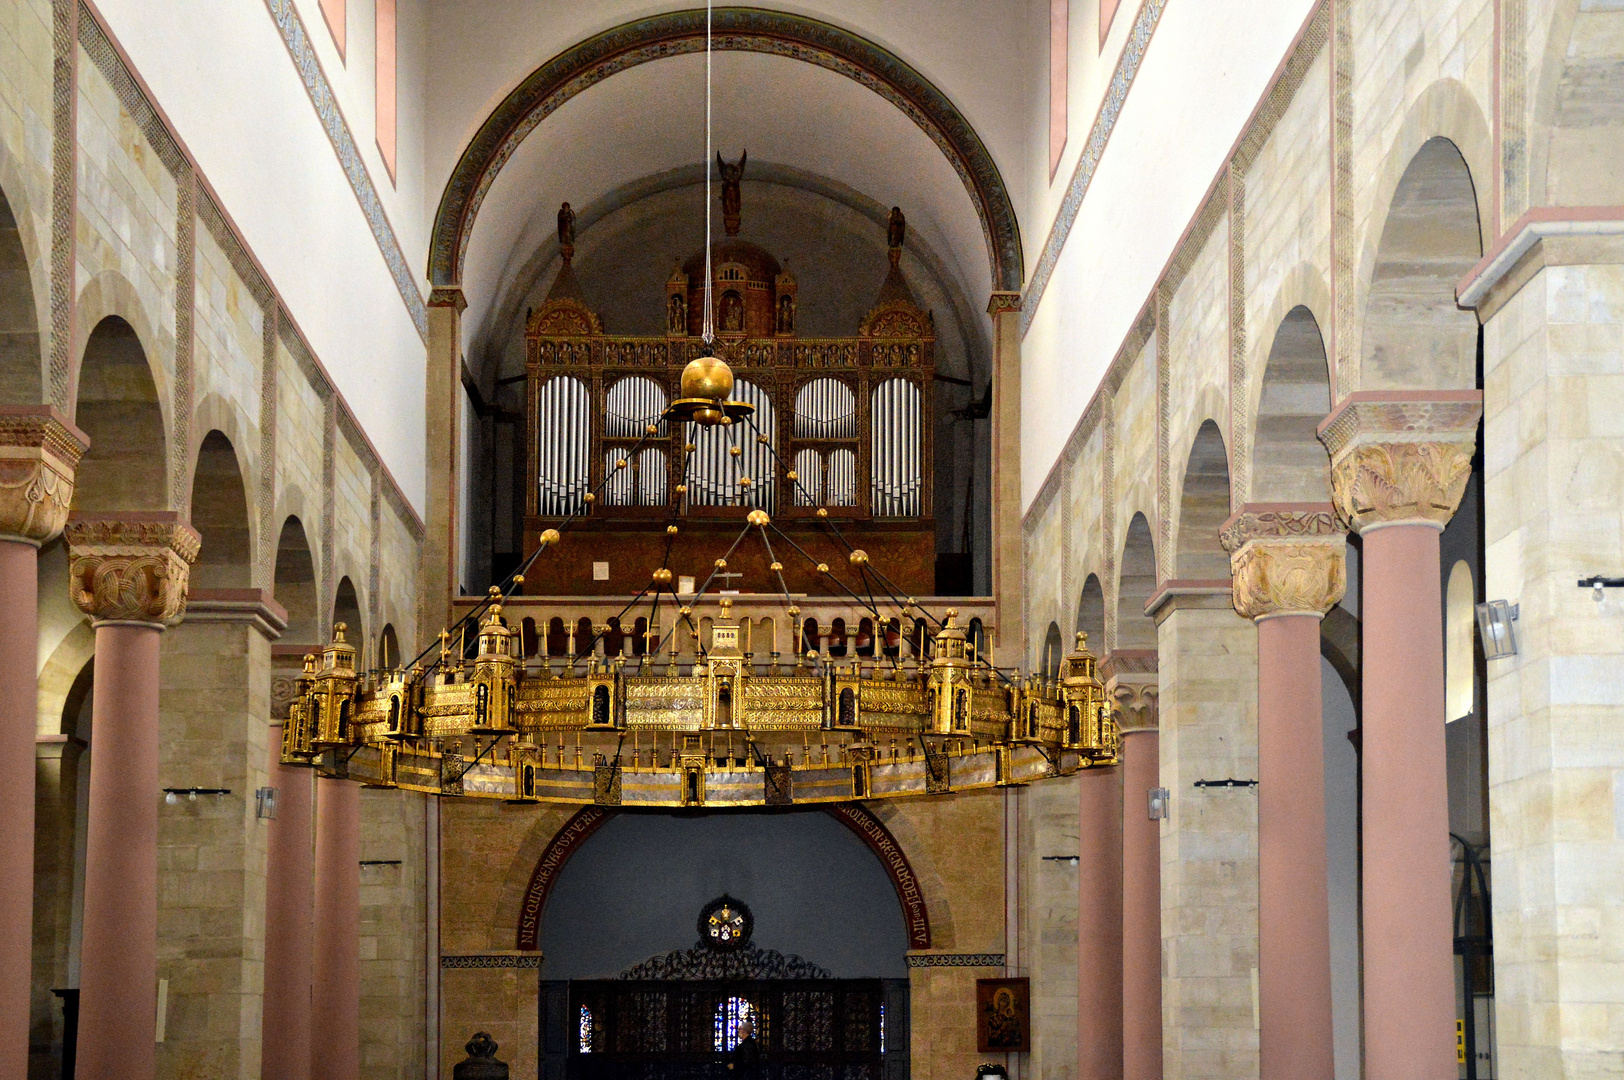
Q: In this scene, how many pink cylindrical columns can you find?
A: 8